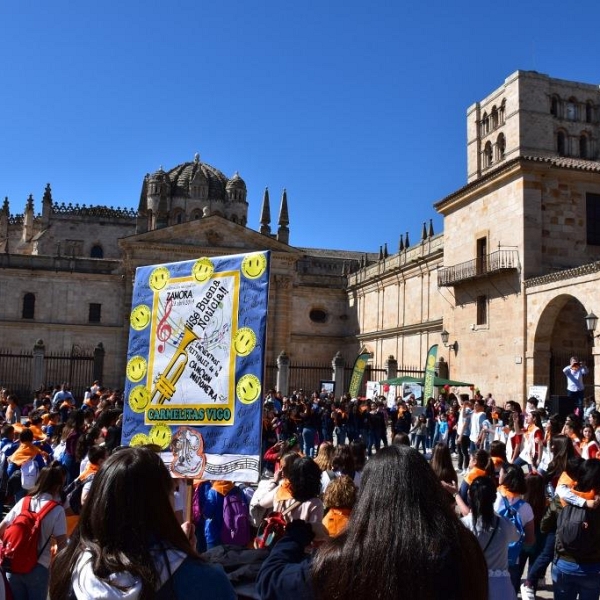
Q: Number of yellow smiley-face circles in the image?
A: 10